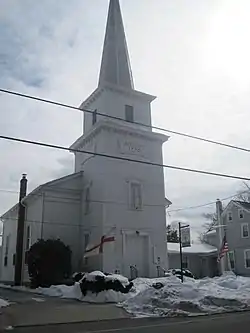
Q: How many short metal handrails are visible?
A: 2